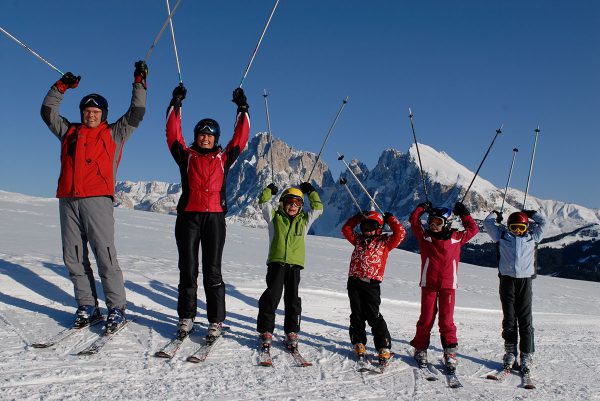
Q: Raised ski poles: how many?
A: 12